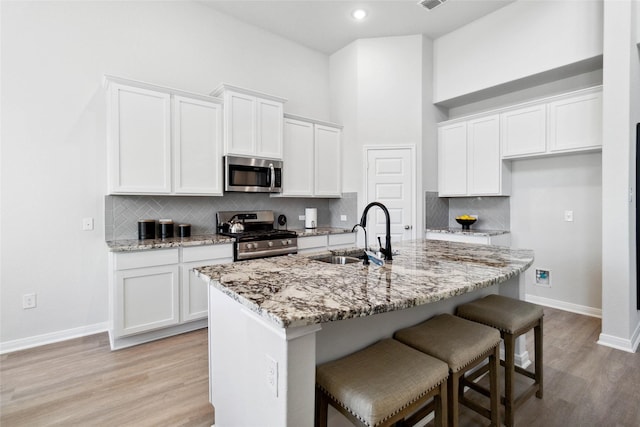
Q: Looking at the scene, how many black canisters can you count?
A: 3